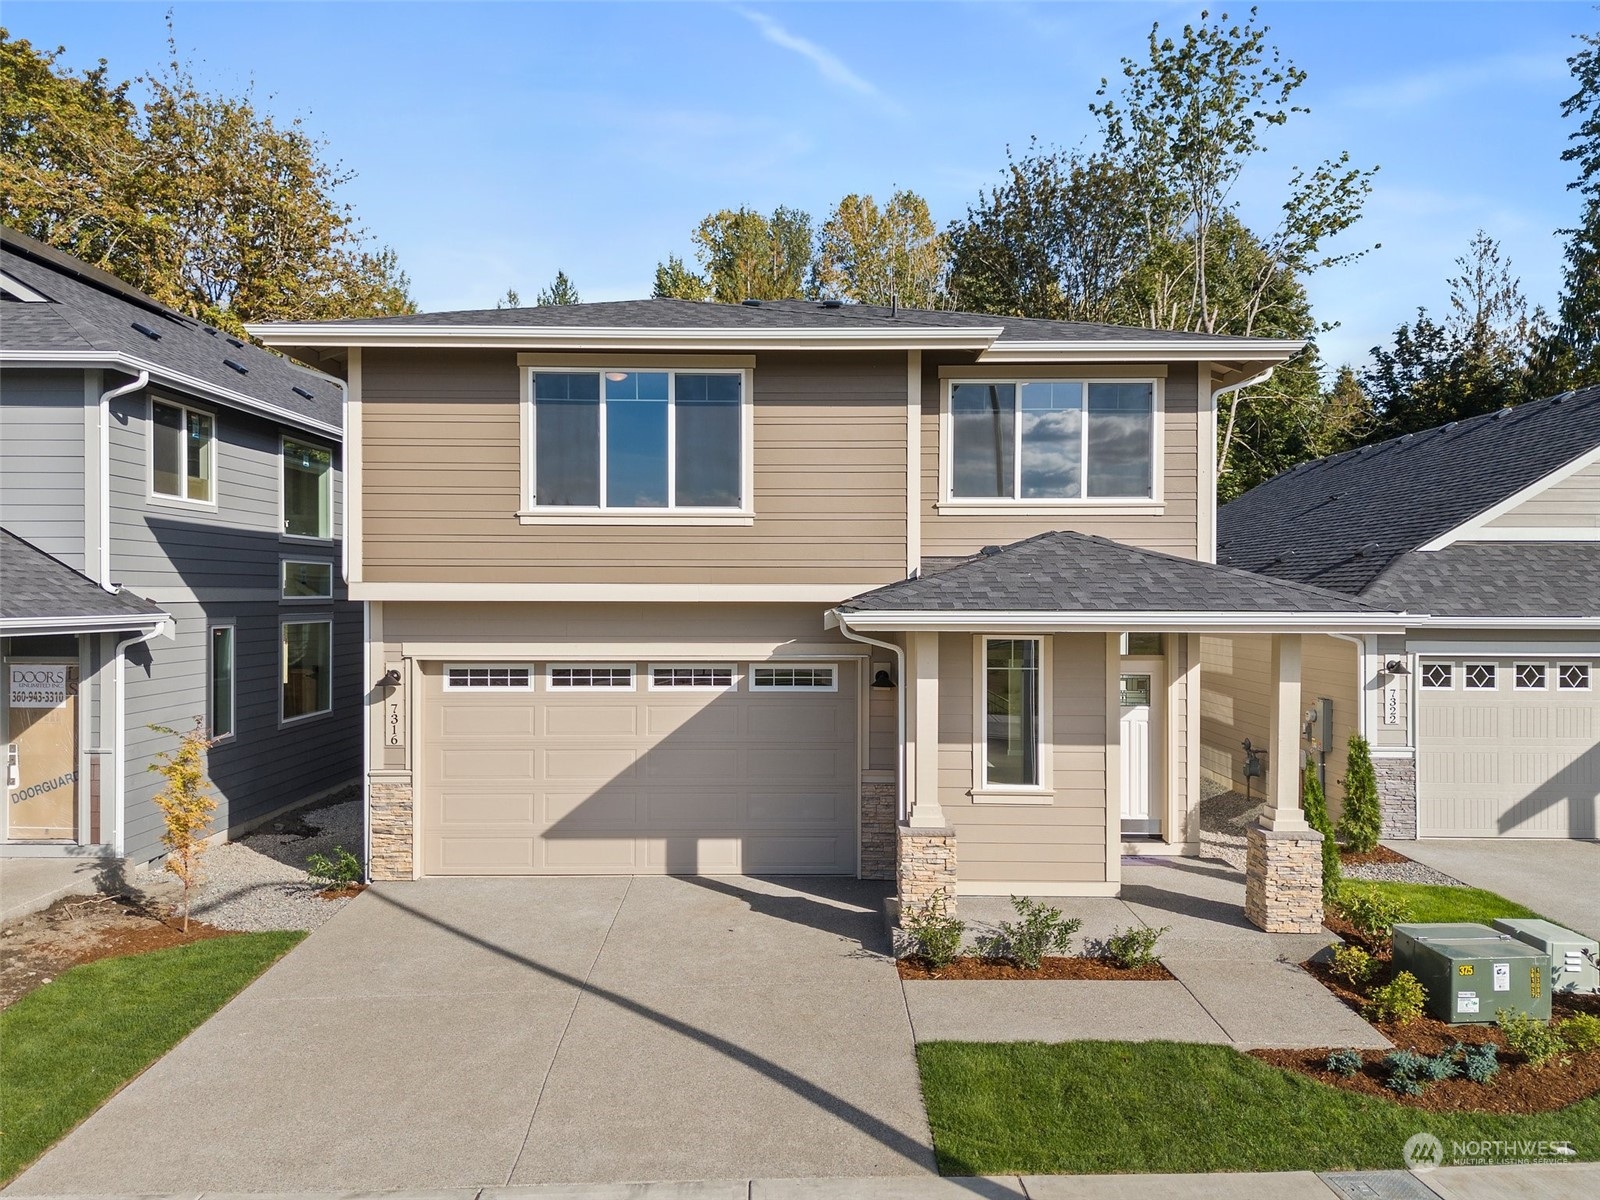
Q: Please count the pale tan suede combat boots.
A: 0